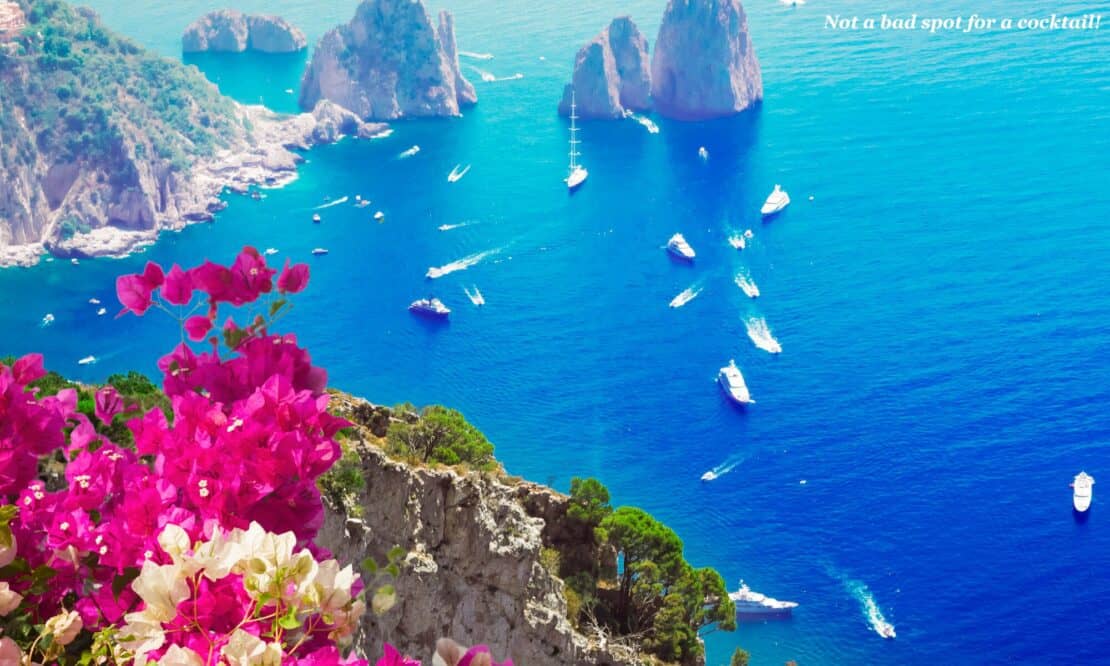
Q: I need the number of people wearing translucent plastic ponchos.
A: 0